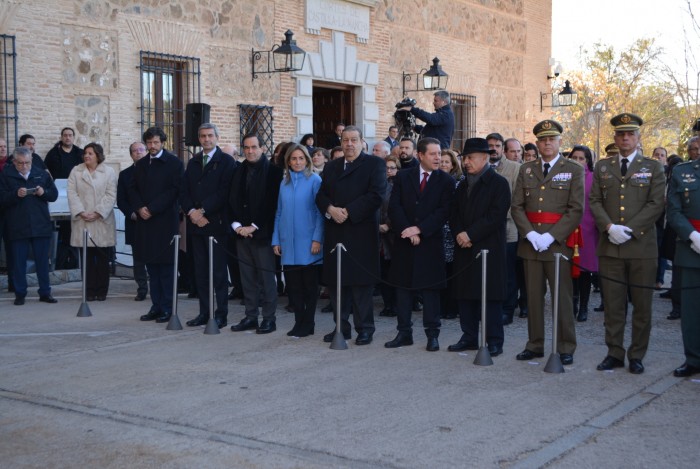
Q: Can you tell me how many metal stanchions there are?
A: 6